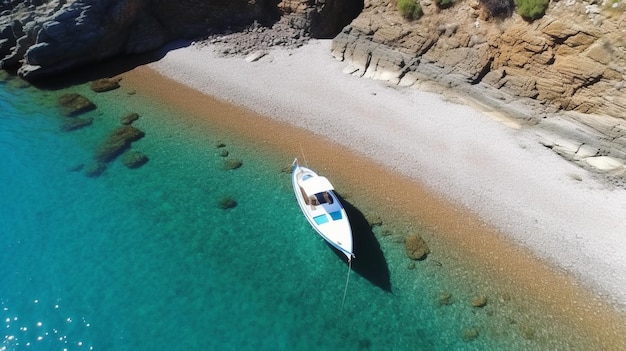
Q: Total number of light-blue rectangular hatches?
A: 2